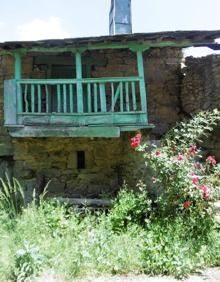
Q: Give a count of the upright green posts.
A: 3